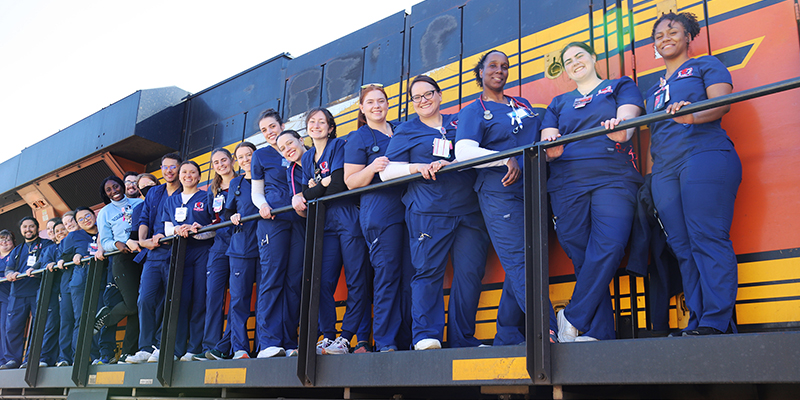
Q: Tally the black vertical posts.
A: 5